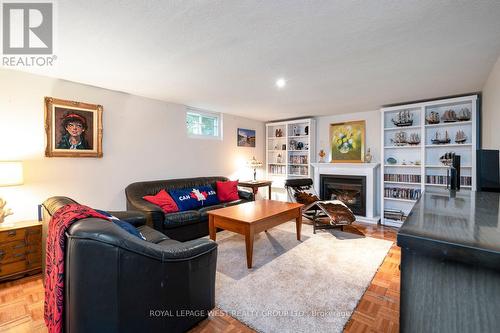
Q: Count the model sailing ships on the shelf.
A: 9